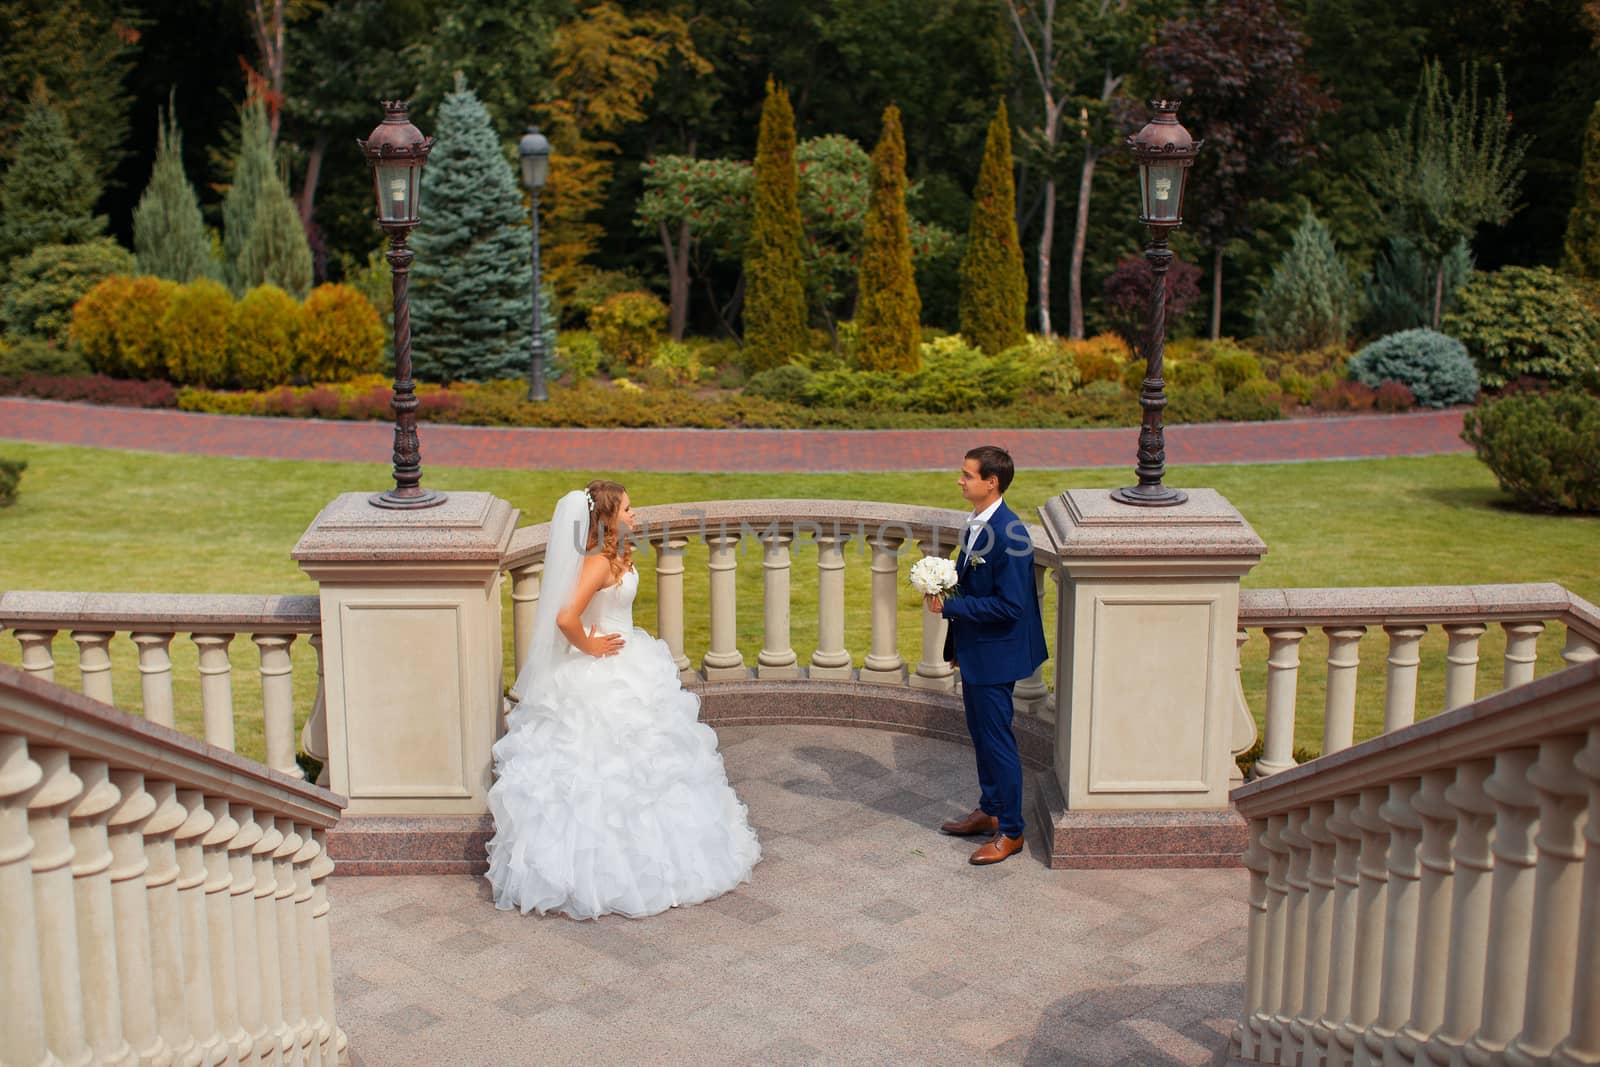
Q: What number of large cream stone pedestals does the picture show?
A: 2